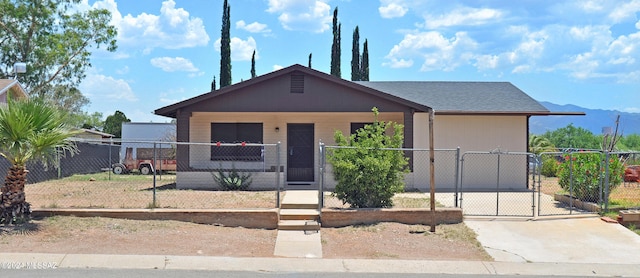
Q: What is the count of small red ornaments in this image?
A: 2